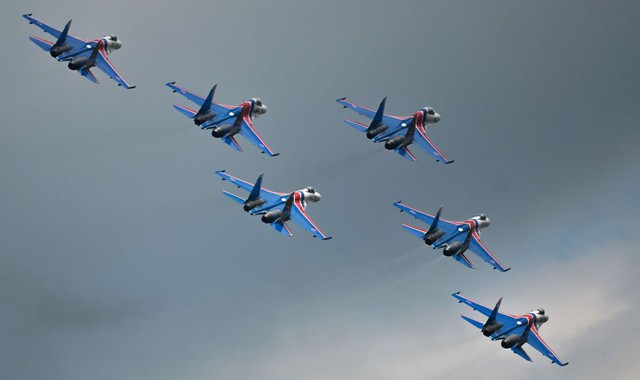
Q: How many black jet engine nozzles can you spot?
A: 12